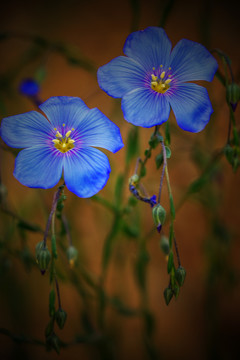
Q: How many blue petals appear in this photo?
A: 10